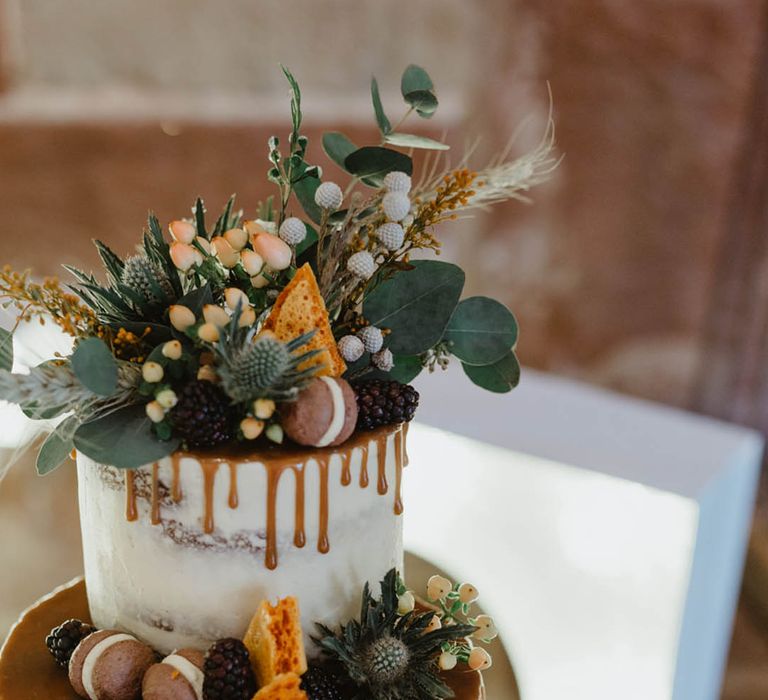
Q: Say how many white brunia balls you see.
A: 9